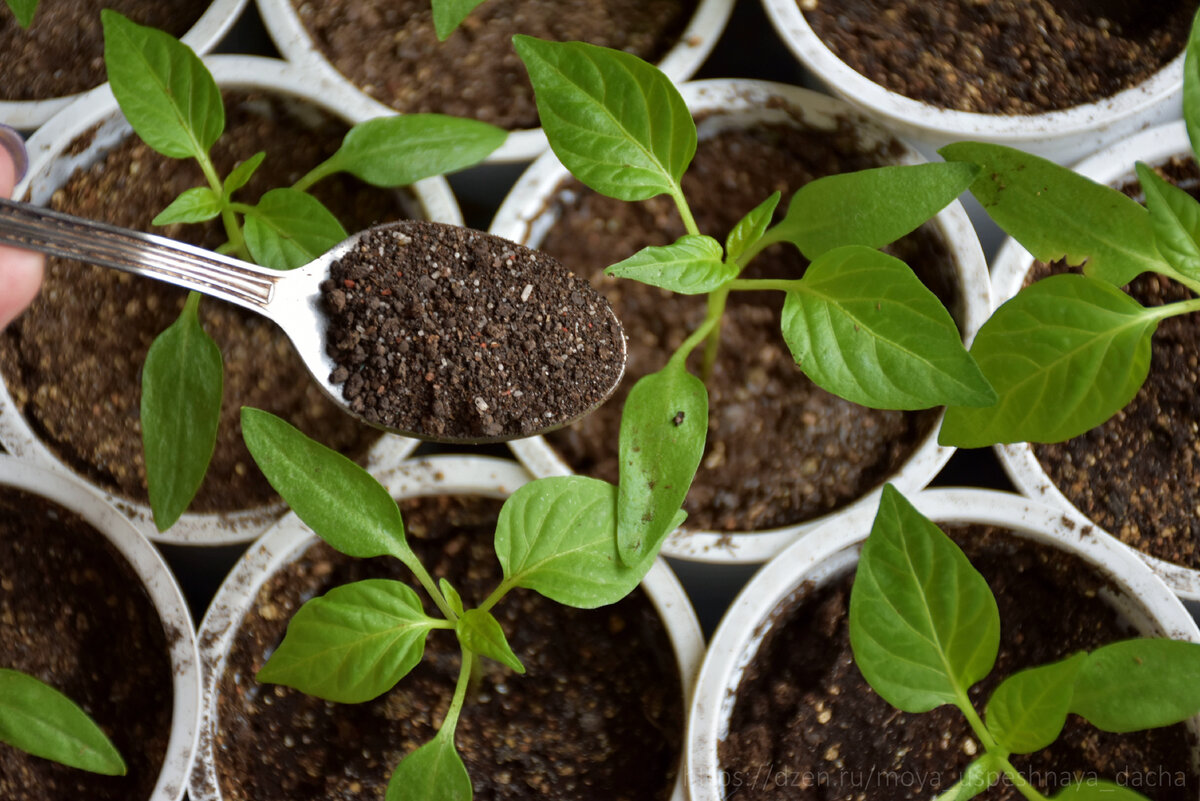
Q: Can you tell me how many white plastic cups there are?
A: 9